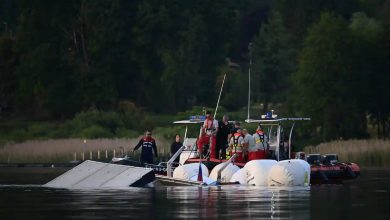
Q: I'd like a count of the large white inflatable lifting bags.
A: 4